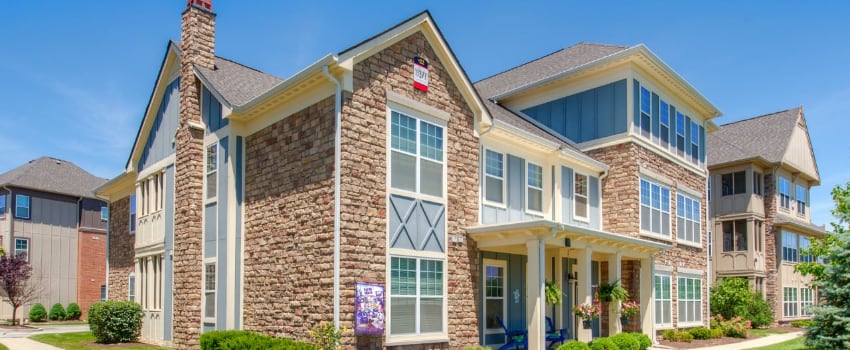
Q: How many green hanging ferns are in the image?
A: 2